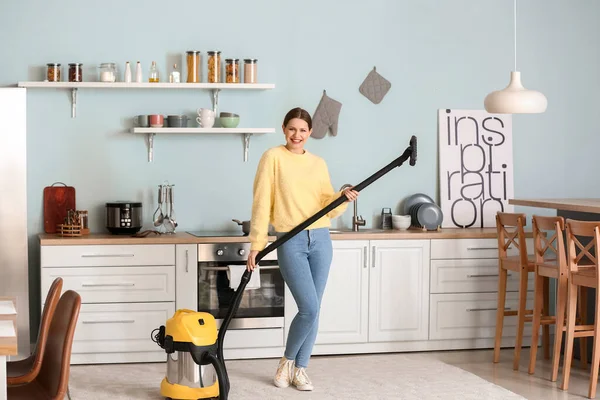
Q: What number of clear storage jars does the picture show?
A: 7